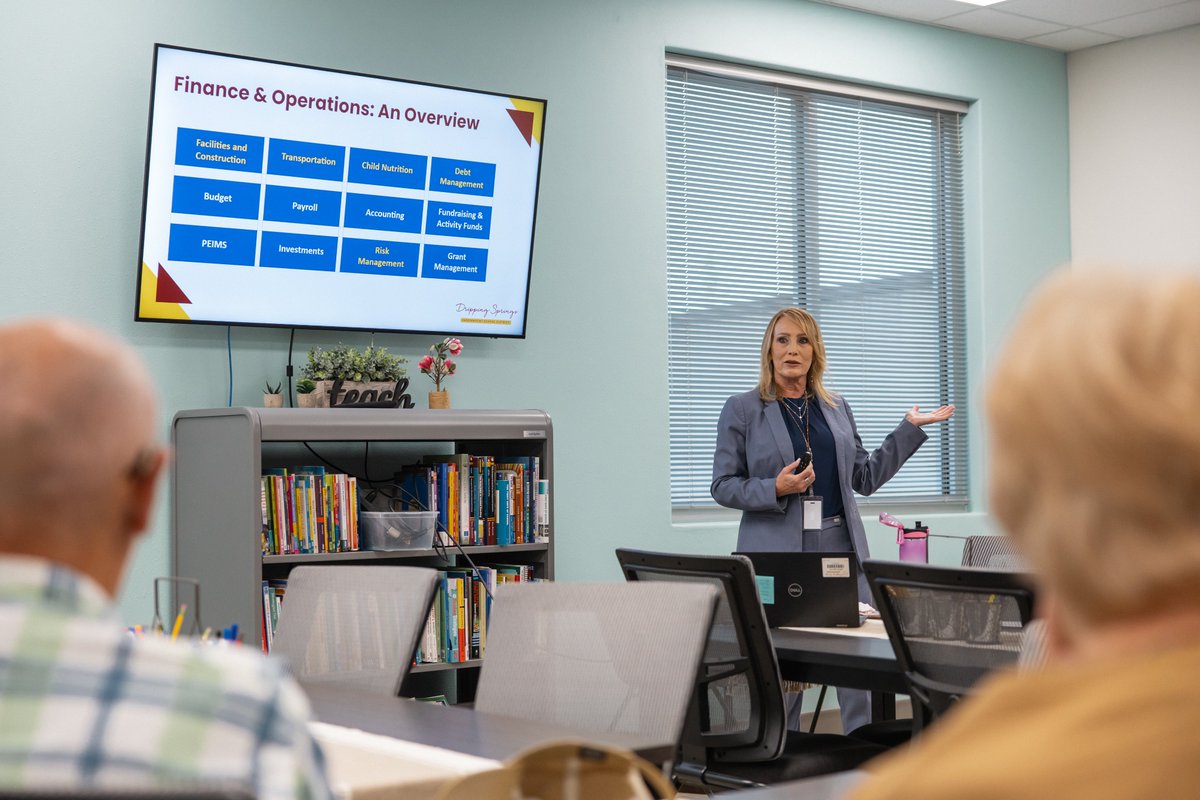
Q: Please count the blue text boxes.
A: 12